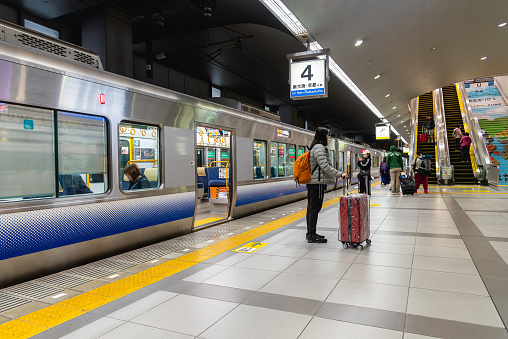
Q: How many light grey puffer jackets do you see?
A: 1